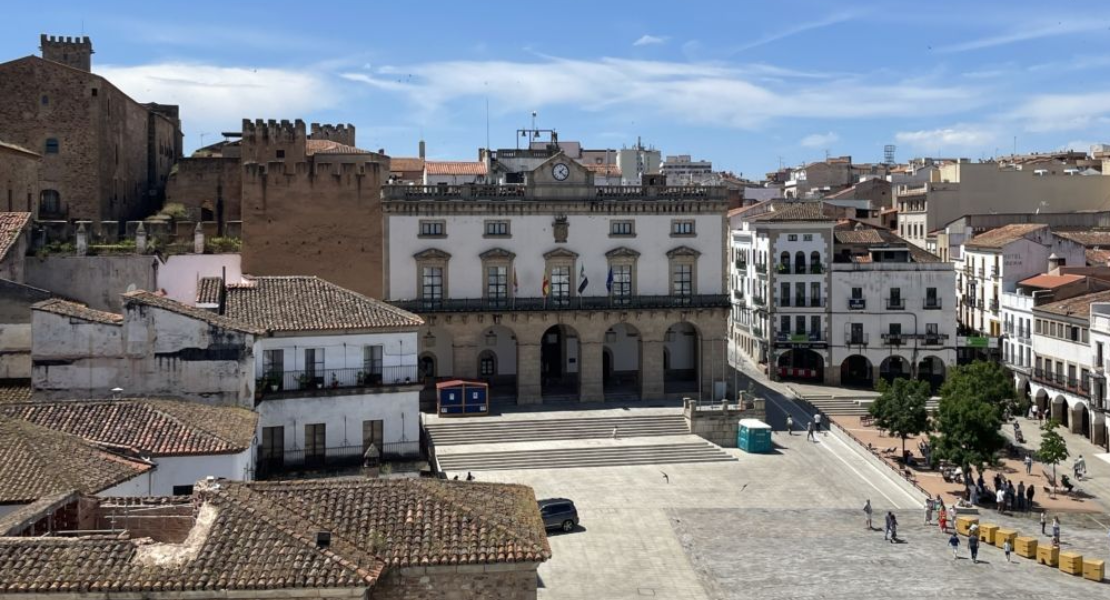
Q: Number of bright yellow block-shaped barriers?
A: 7